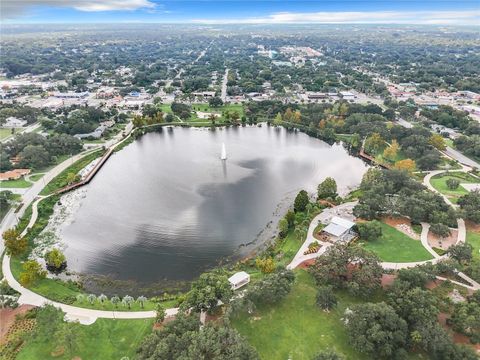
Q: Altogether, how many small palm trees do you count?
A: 6